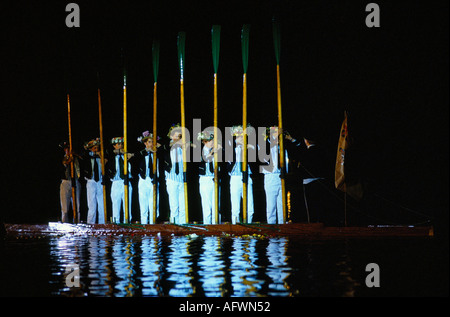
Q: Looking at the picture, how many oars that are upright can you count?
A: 8